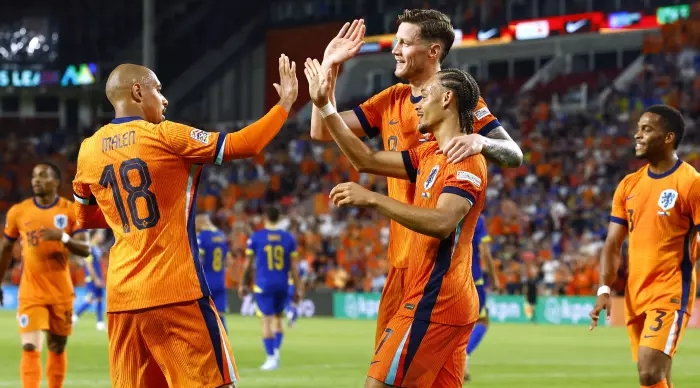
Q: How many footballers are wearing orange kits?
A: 5